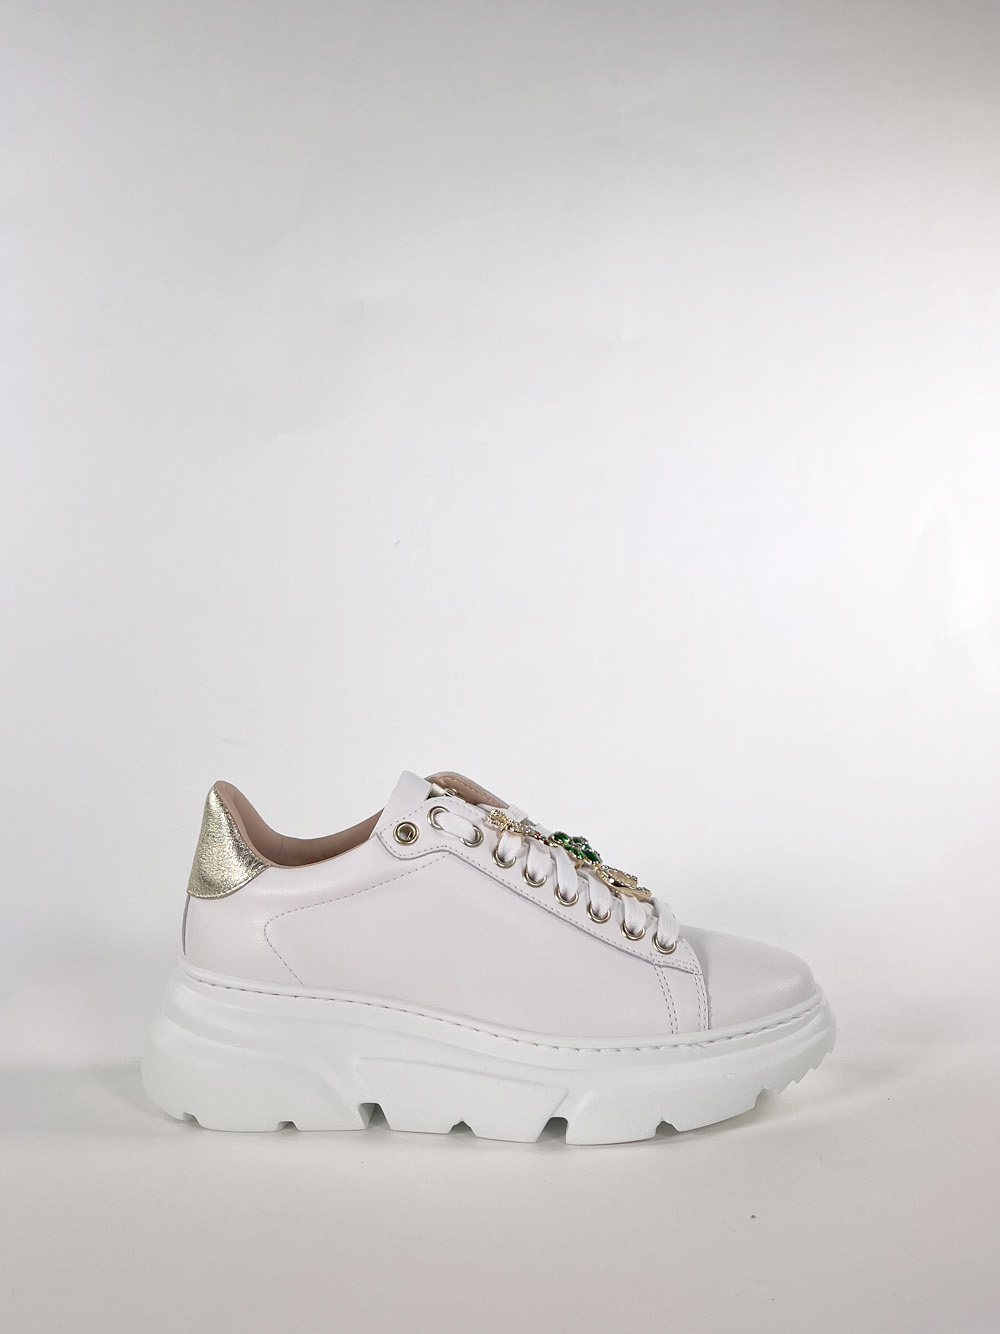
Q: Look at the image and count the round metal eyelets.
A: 9